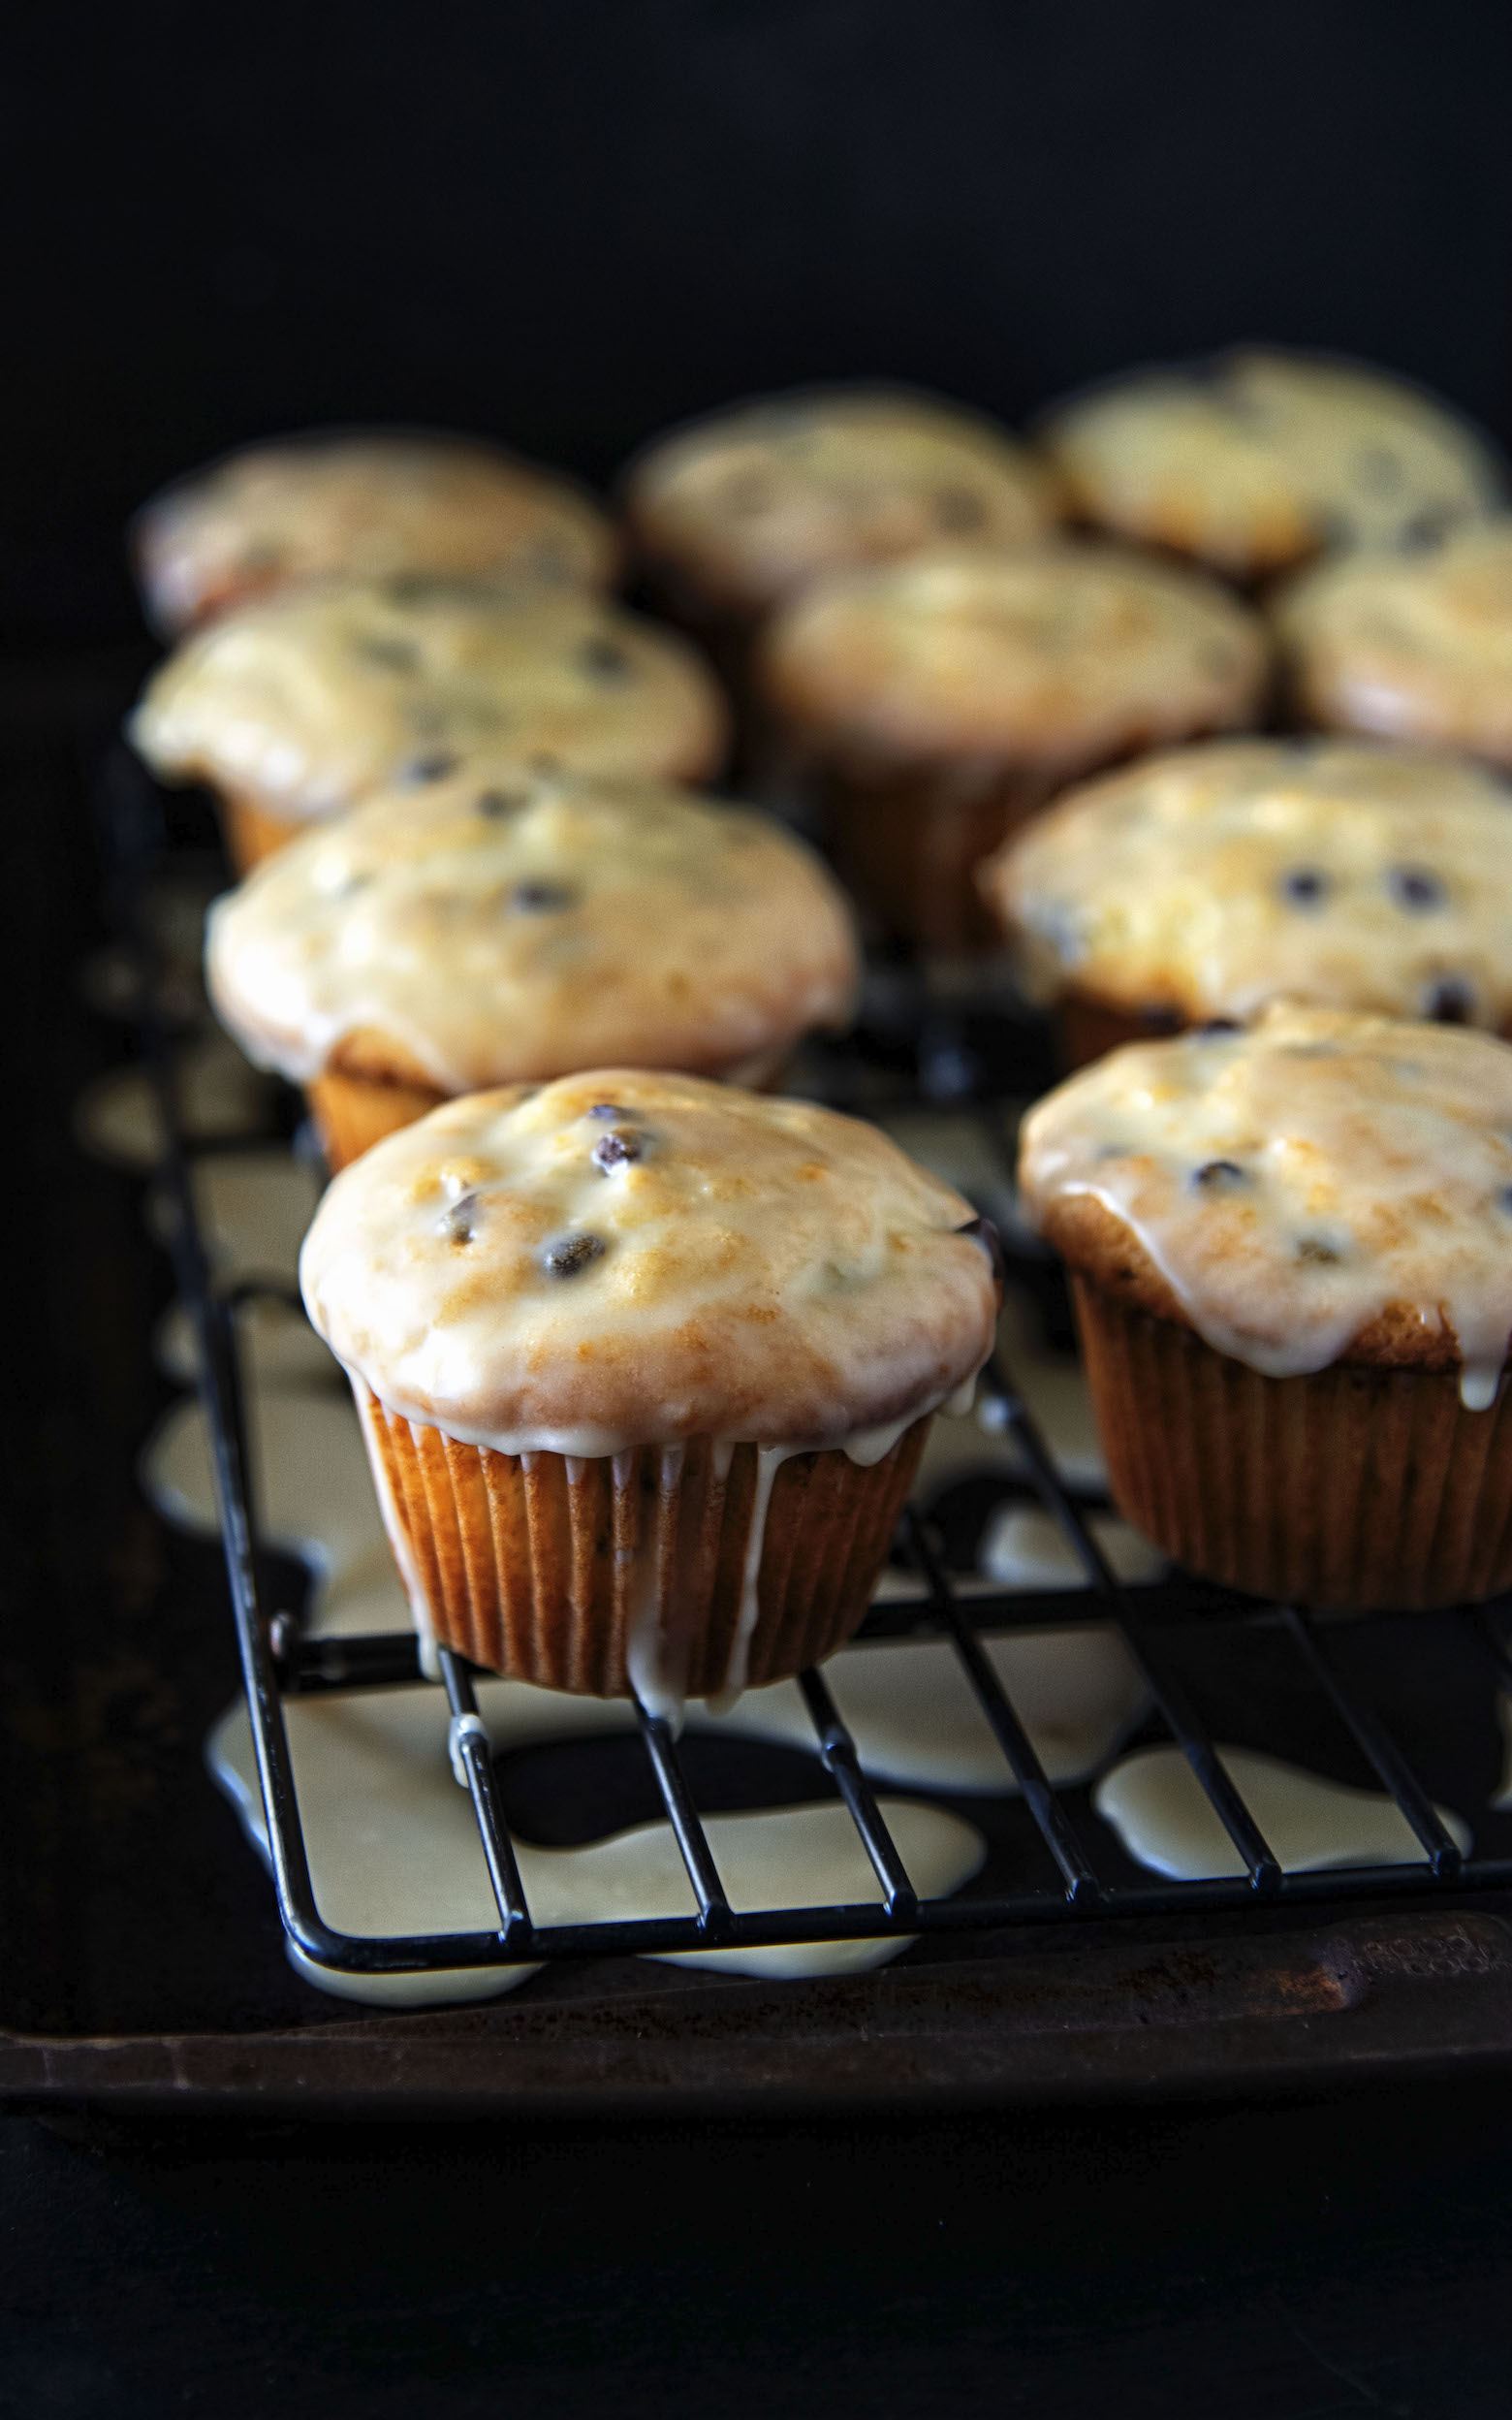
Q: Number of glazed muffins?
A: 10